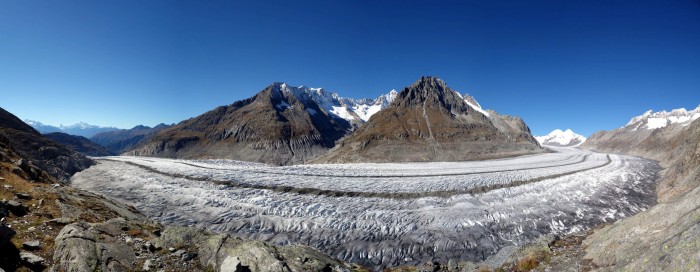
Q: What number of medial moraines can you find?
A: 2